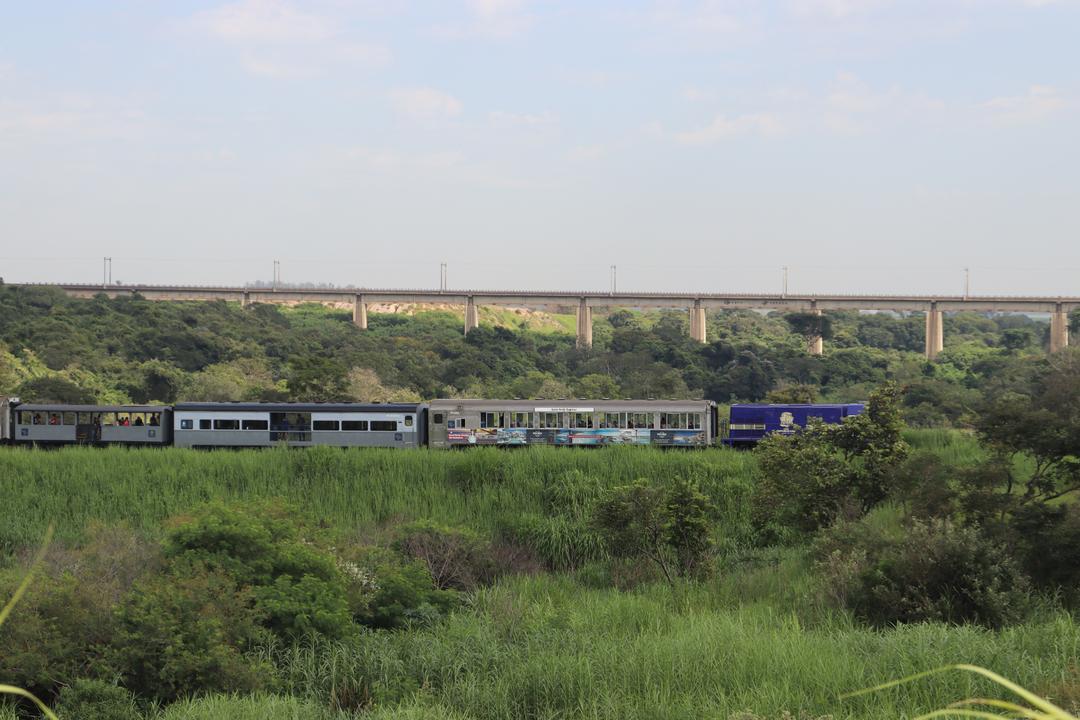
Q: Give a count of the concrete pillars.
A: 8